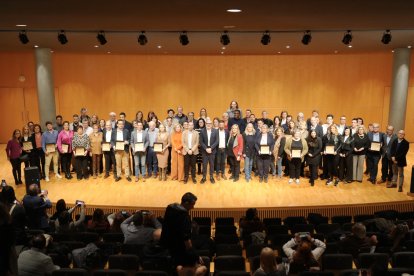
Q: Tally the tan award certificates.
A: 12